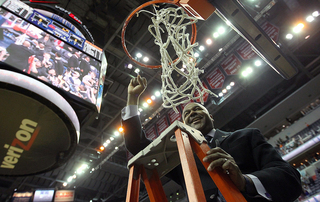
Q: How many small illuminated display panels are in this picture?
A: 3